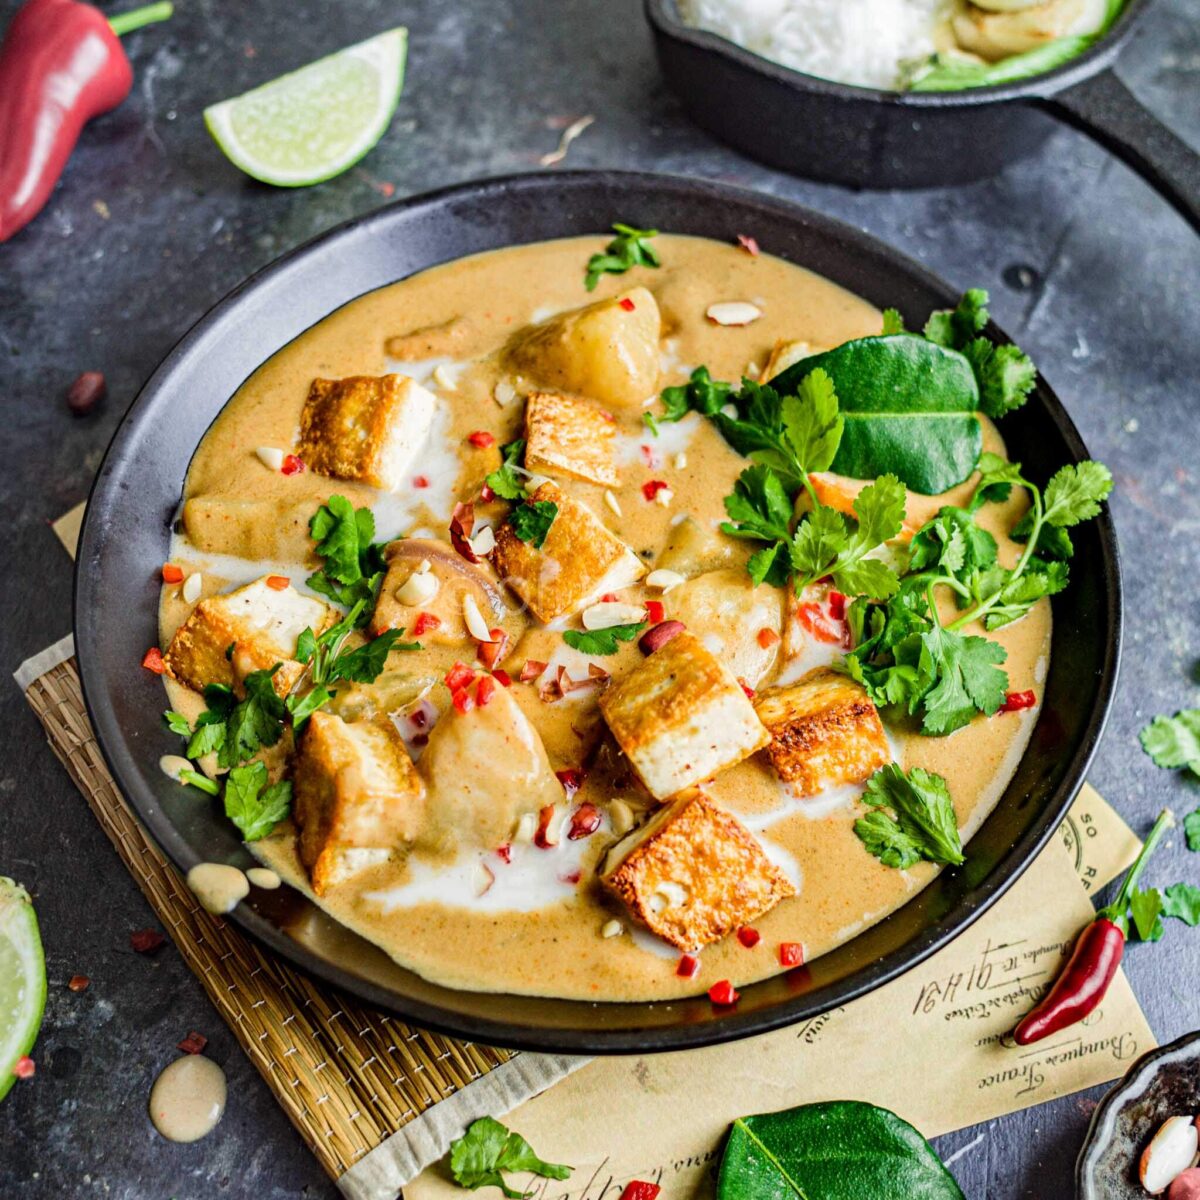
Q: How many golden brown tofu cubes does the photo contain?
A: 8